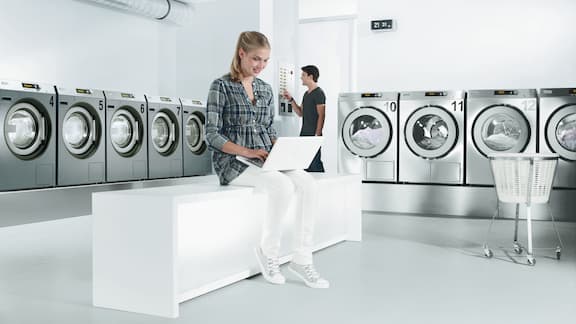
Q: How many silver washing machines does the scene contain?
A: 9